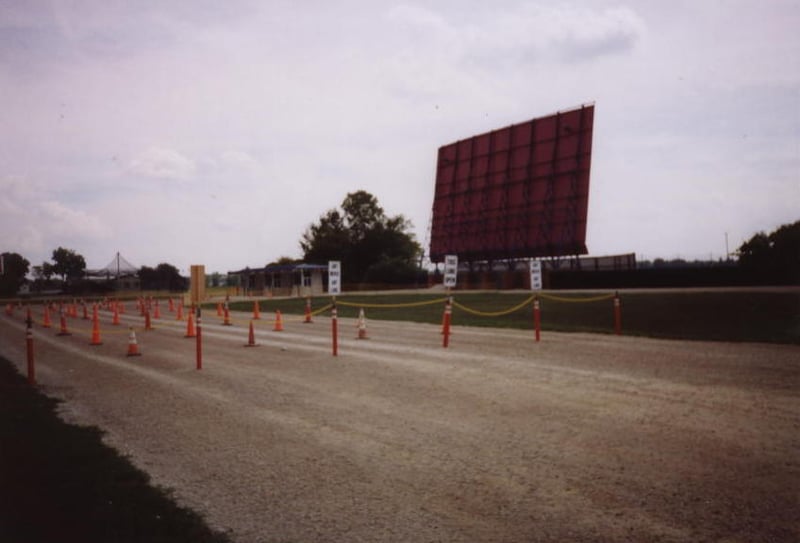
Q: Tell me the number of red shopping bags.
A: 0